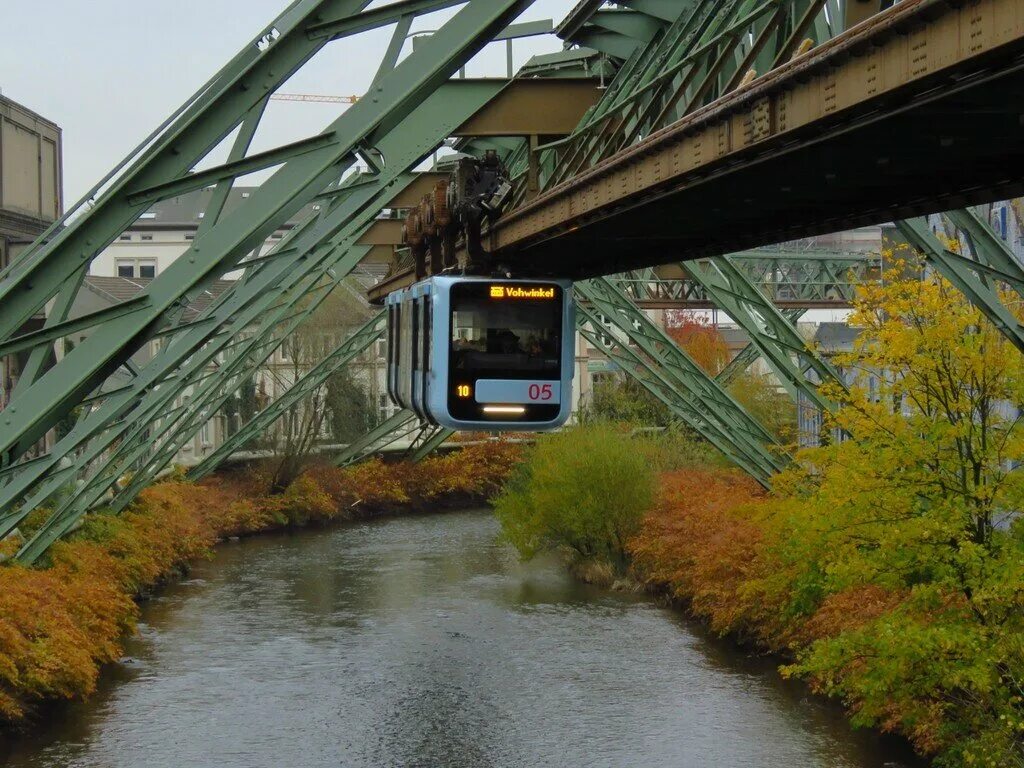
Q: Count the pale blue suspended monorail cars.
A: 1